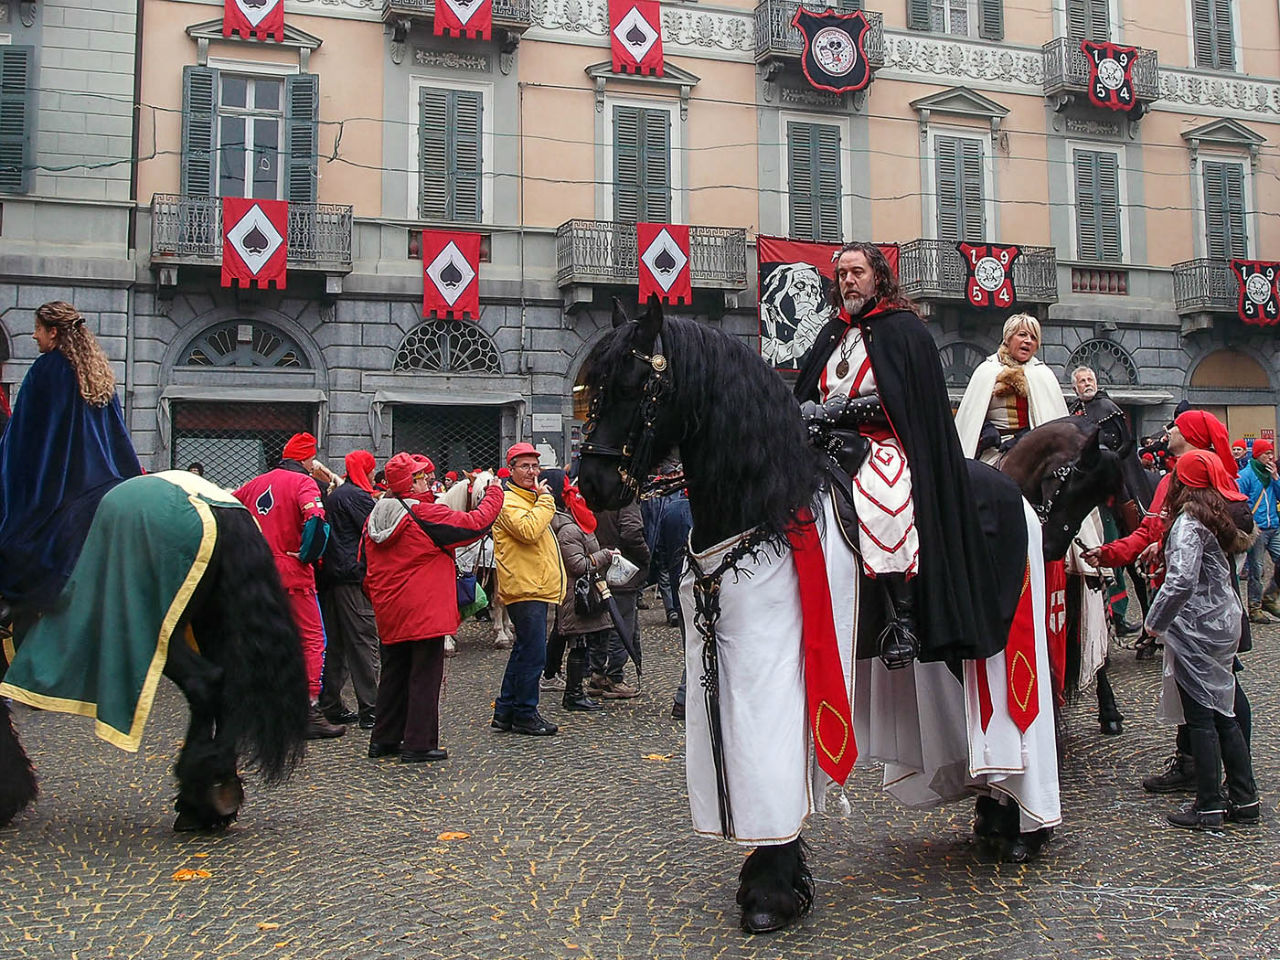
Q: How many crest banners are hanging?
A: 4